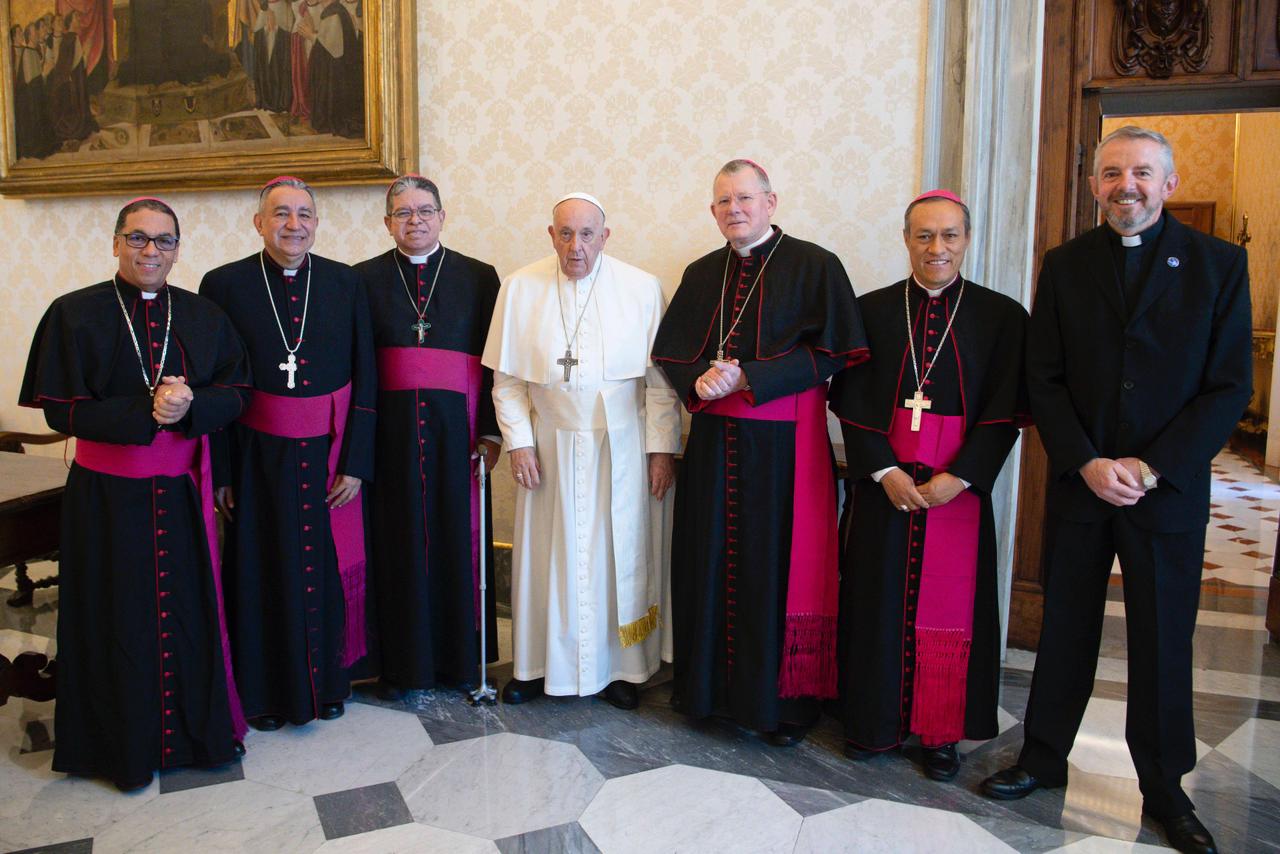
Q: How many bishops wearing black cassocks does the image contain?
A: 5